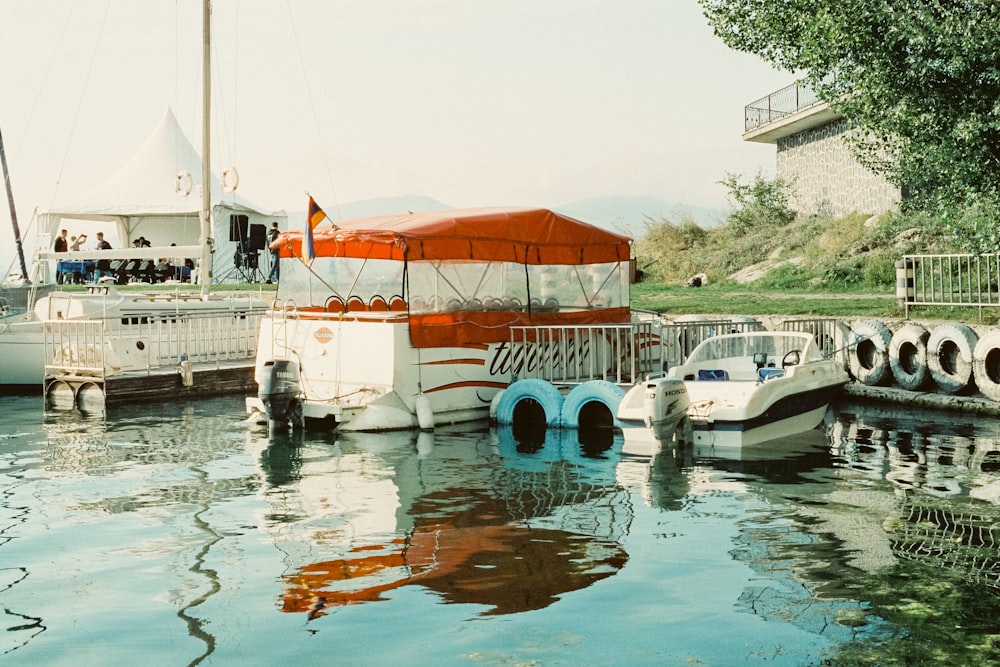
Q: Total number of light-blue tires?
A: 2